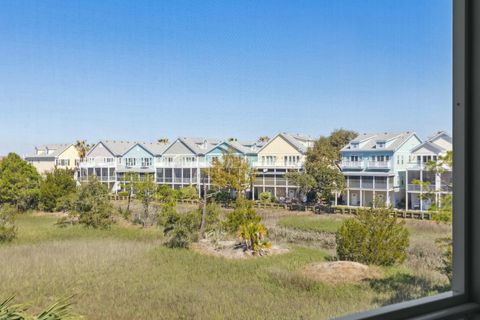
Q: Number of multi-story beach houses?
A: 8